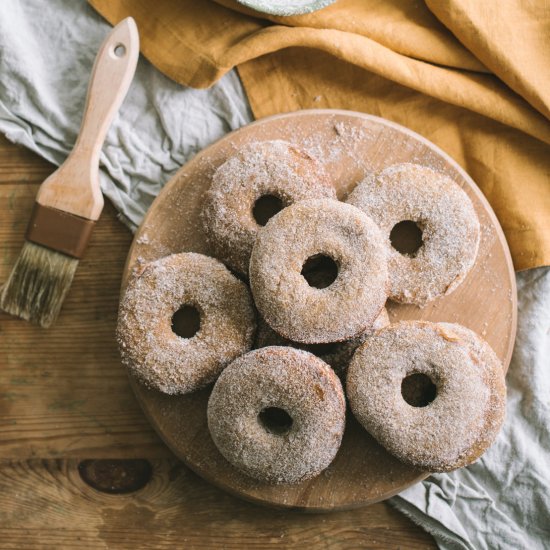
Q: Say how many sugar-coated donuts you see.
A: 7